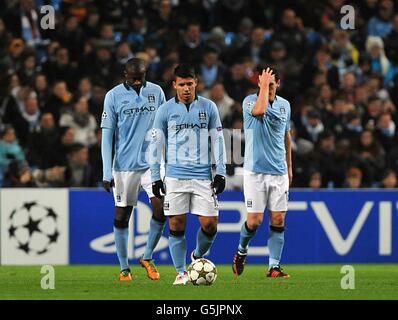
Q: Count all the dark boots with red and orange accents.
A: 2